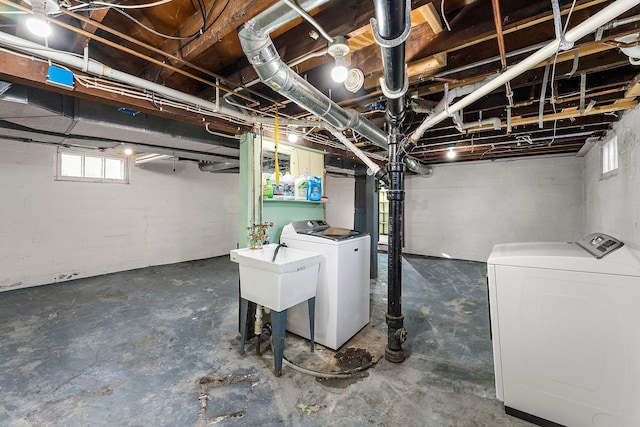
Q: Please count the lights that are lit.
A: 5